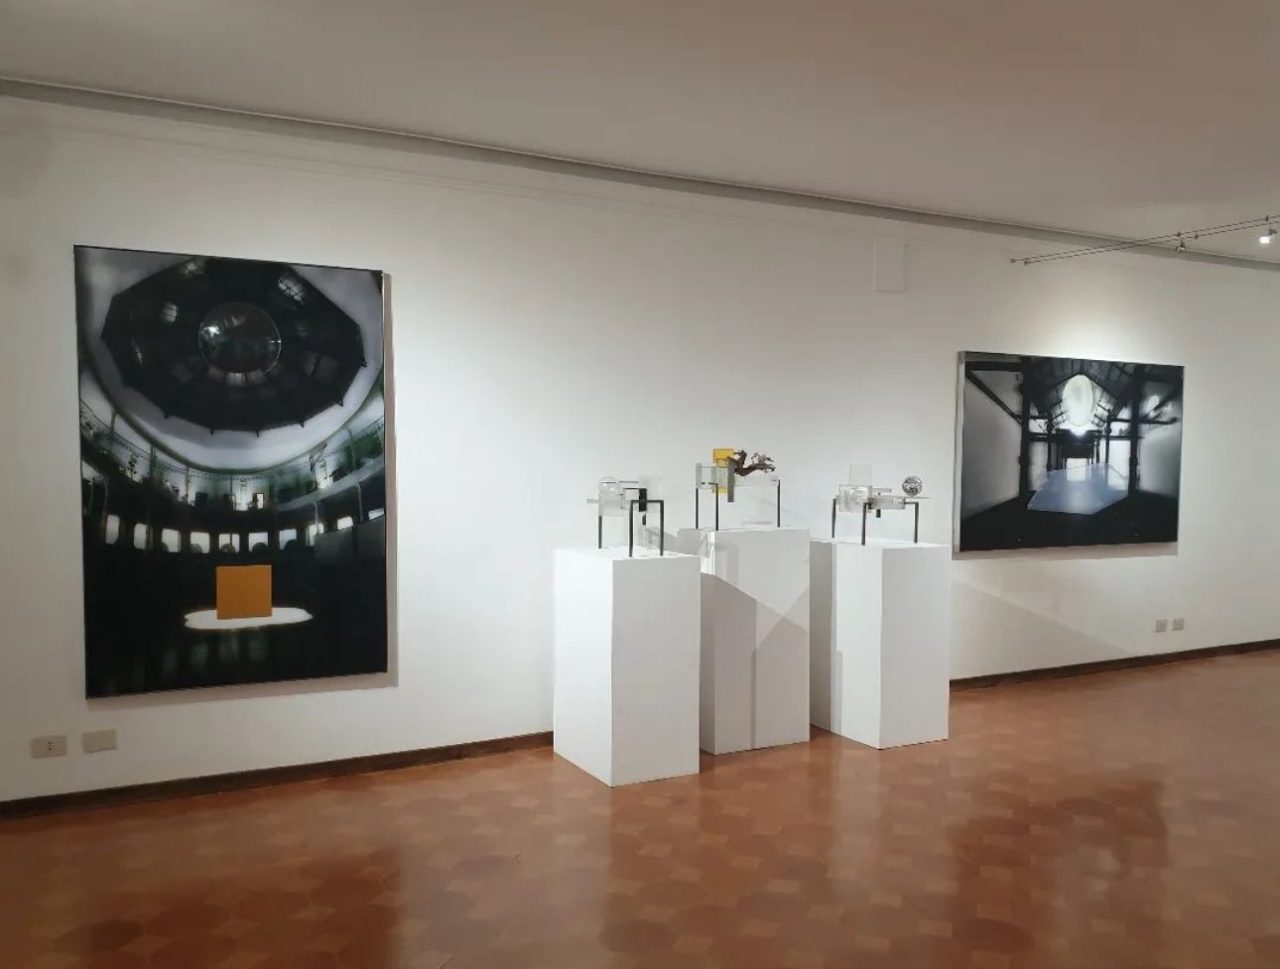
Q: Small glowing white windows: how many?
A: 10